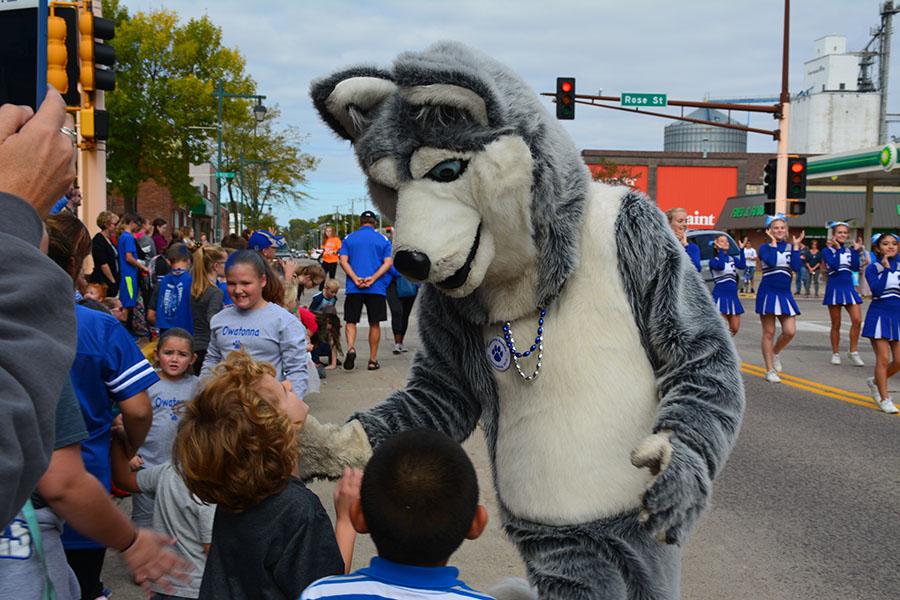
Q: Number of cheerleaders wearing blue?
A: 5